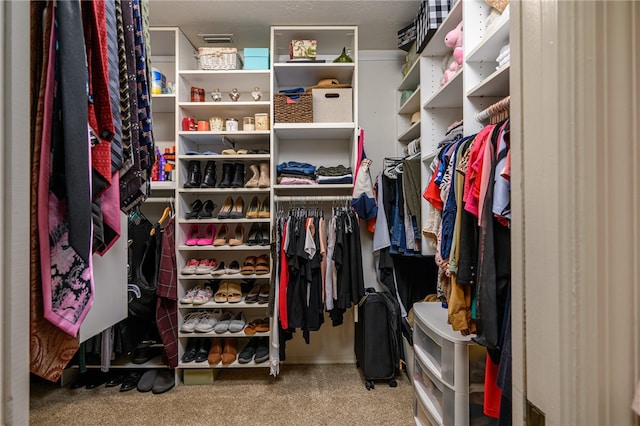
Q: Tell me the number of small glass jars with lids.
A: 3